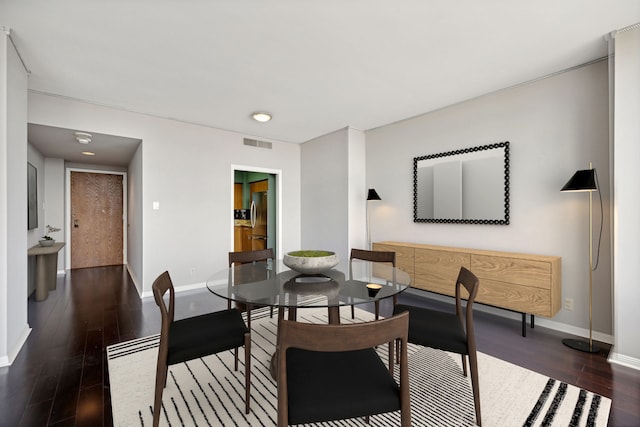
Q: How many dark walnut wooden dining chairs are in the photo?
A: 5